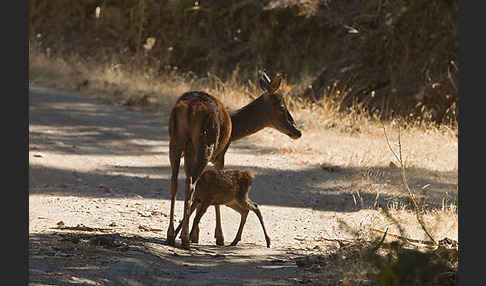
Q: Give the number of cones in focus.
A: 0